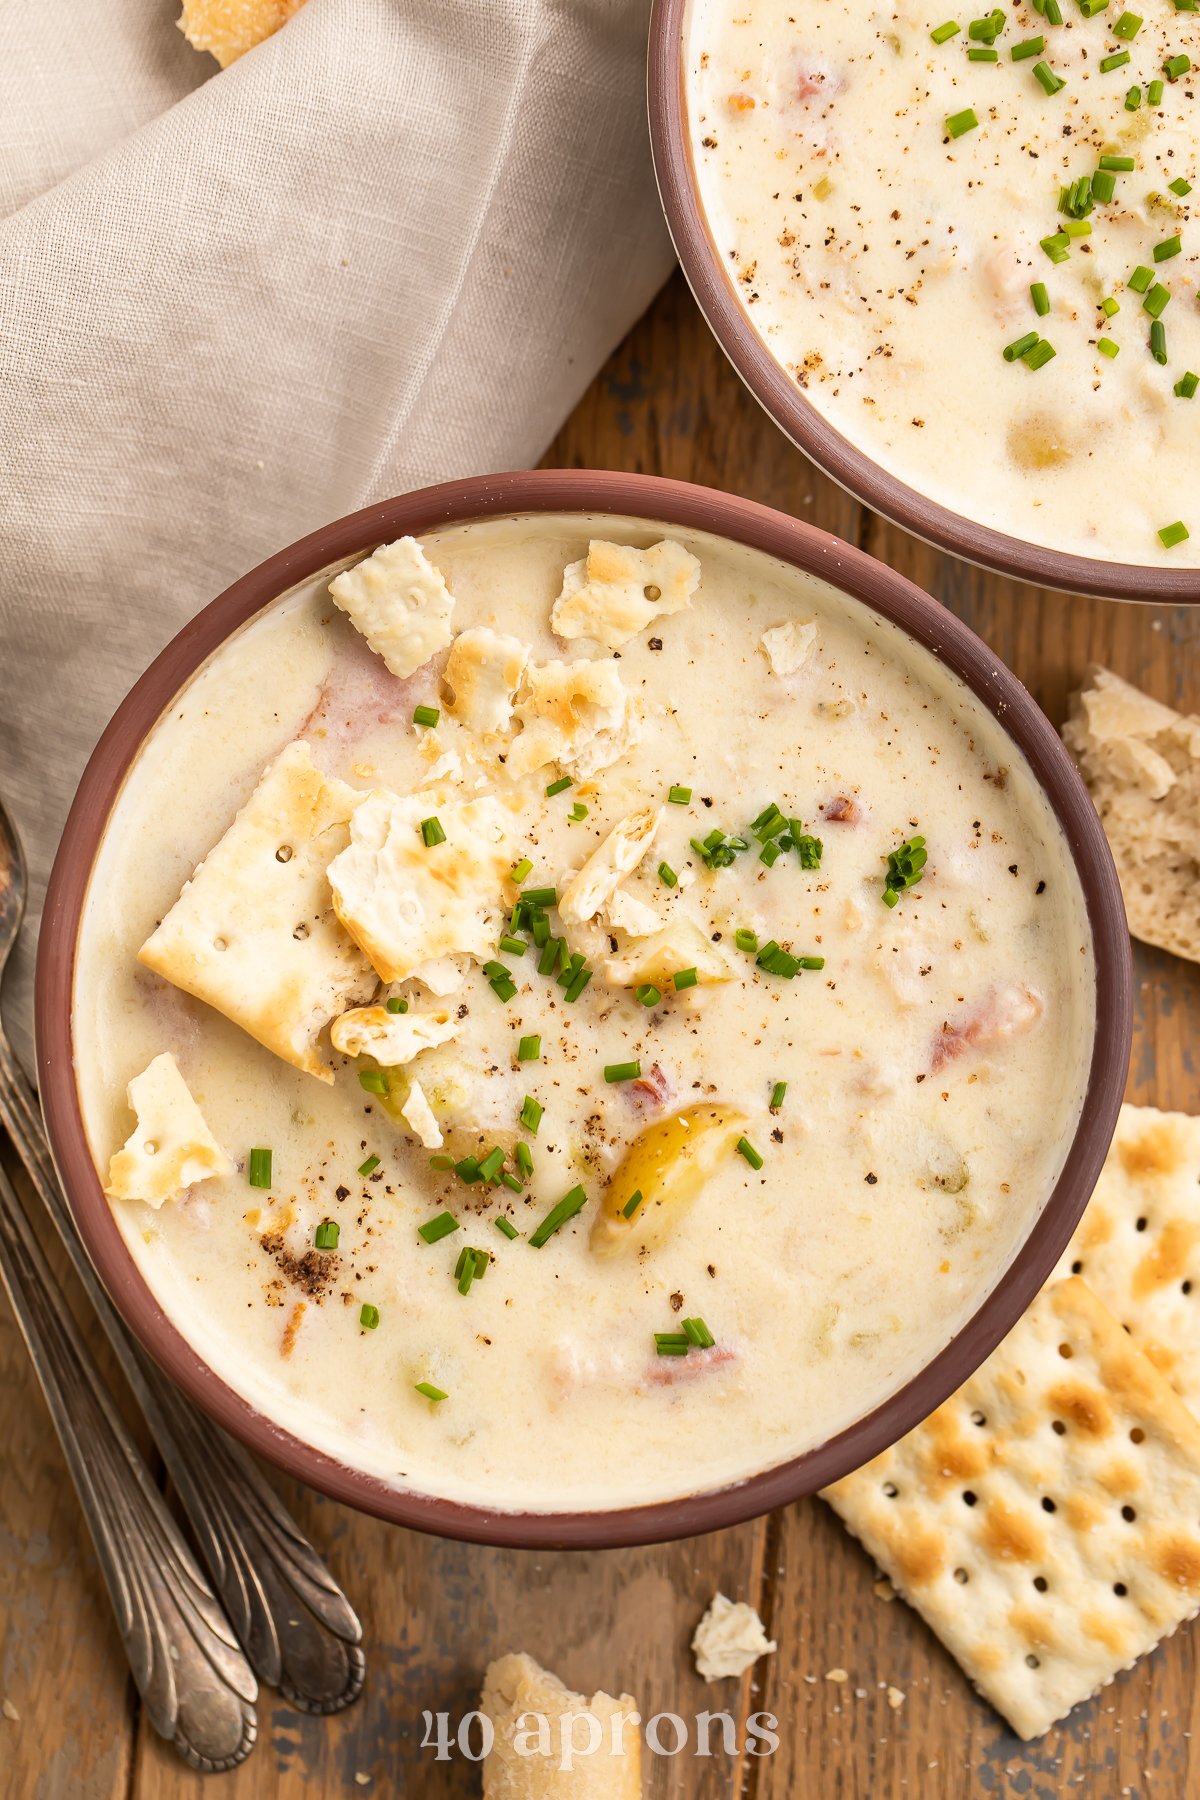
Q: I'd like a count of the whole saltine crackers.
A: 2